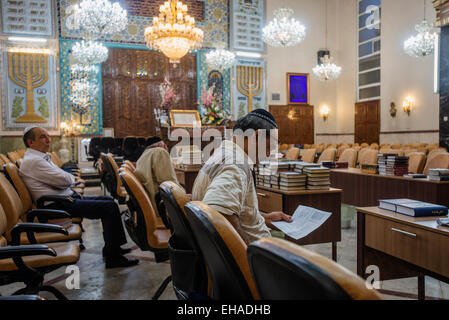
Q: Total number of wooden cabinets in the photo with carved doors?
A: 1